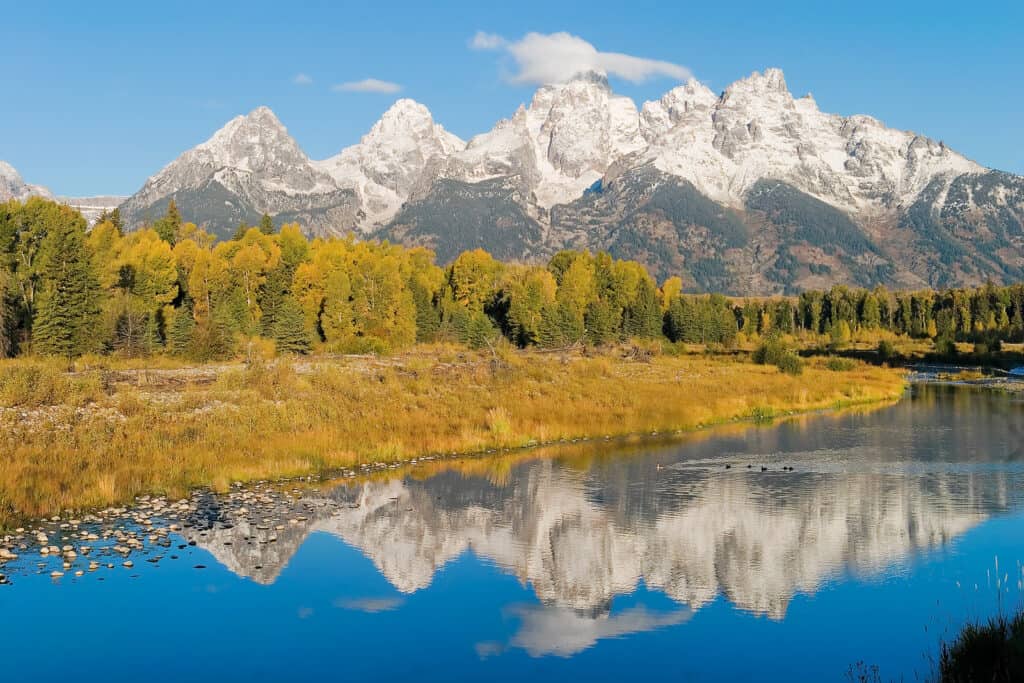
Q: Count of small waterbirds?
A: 6